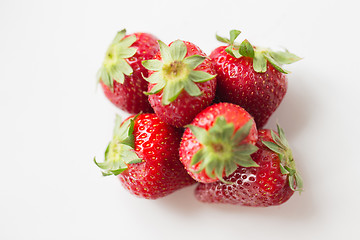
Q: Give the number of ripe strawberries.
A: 6